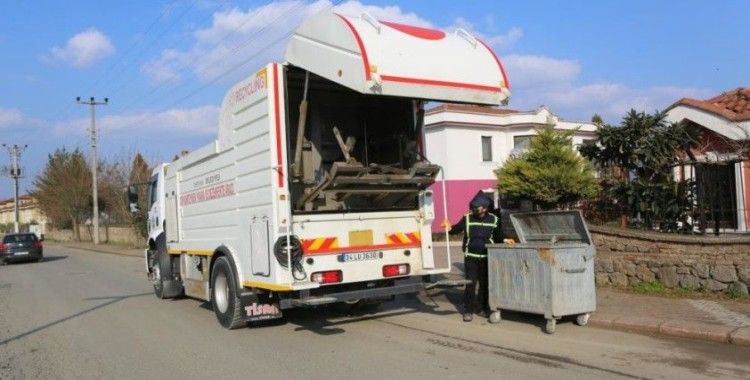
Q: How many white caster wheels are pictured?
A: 3